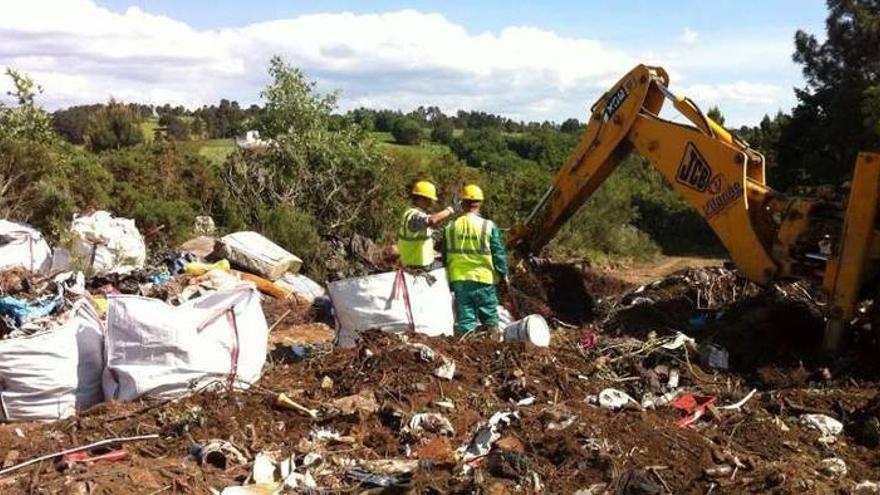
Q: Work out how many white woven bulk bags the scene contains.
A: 5